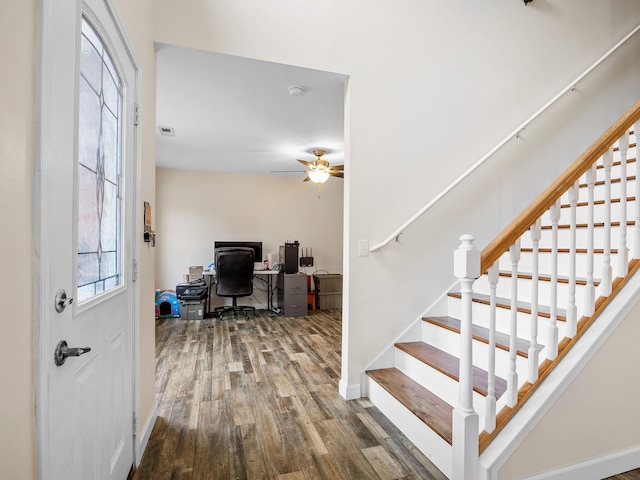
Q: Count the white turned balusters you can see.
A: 9